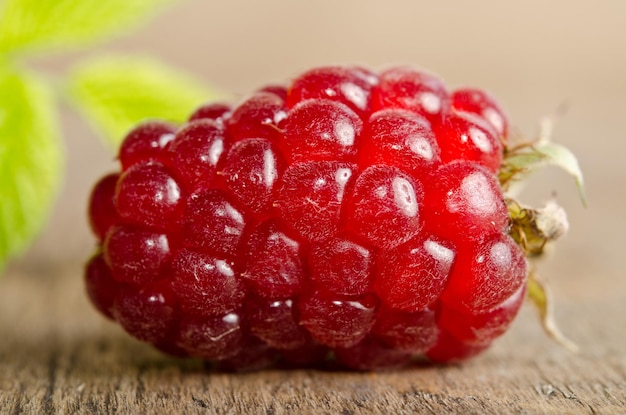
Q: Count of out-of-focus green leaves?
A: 3